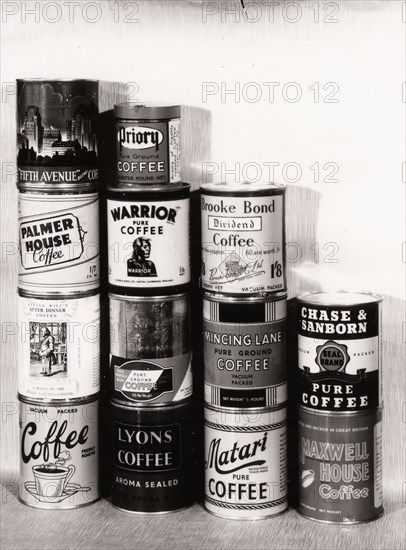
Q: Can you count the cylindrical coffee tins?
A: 13